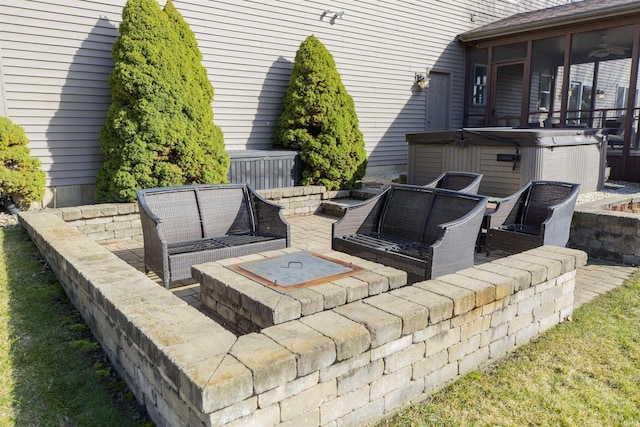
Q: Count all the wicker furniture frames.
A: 4